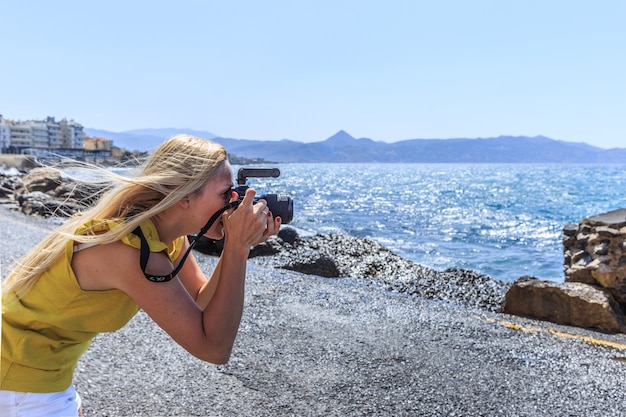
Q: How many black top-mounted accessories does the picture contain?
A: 1